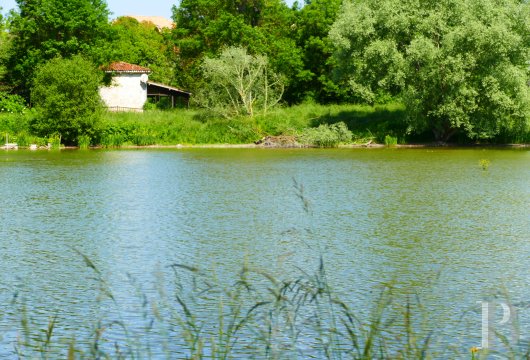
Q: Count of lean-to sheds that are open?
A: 1